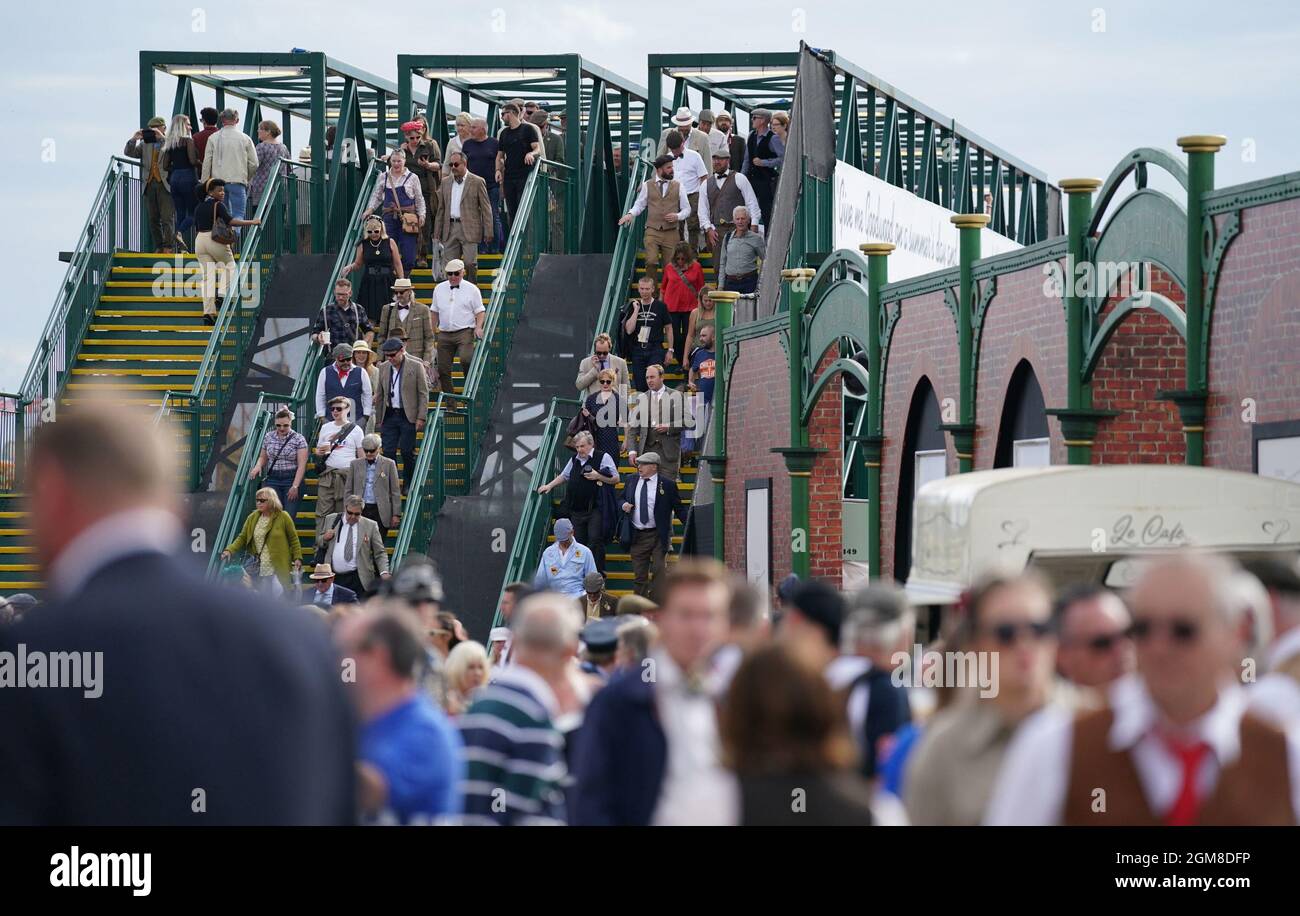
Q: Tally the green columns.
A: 6